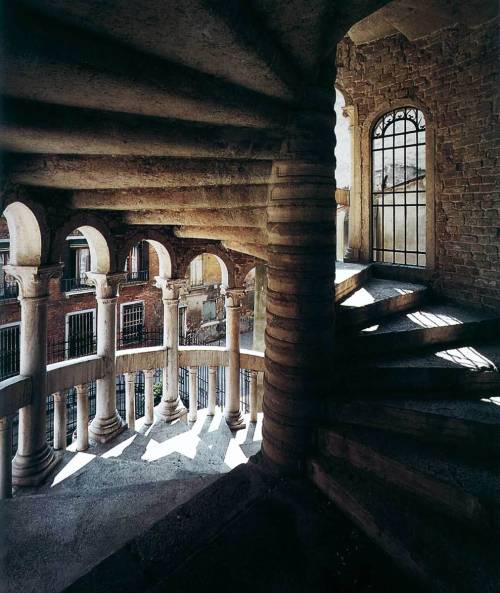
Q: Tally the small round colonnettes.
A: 8